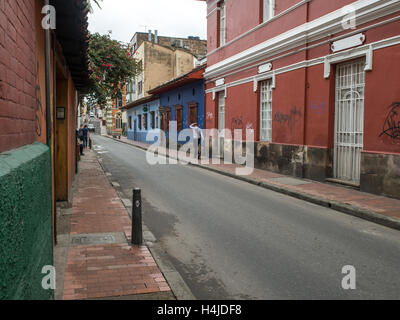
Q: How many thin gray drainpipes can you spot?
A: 1